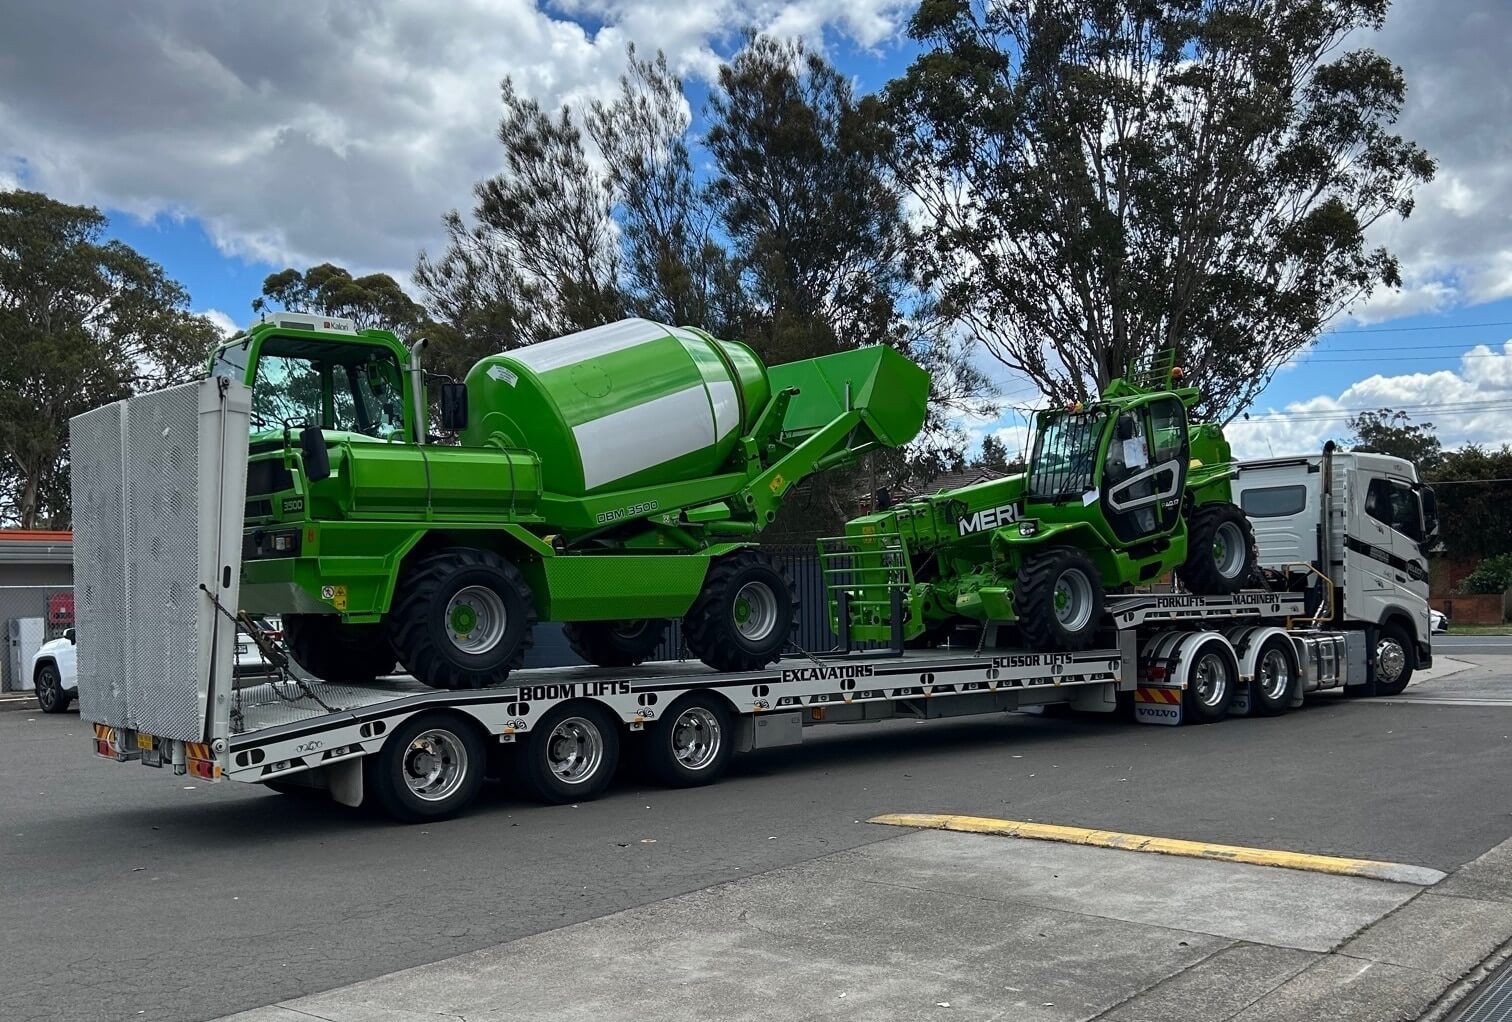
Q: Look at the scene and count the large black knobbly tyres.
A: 6